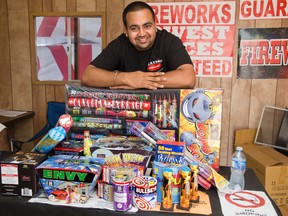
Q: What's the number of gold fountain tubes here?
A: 3